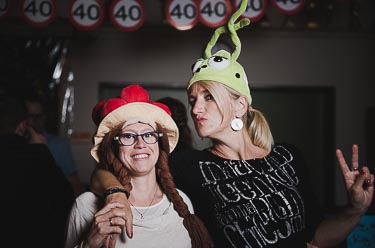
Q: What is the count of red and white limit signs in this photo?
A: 8